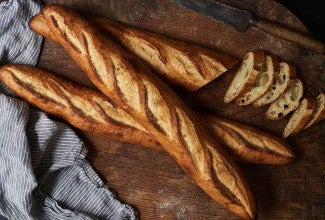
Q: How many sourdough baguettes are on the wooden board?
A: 3